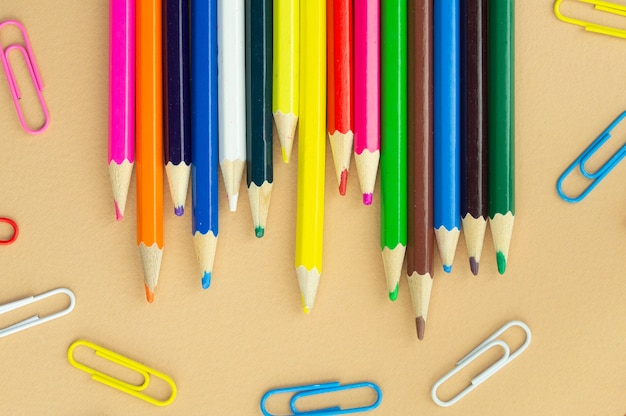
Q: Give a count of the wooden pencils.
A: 15